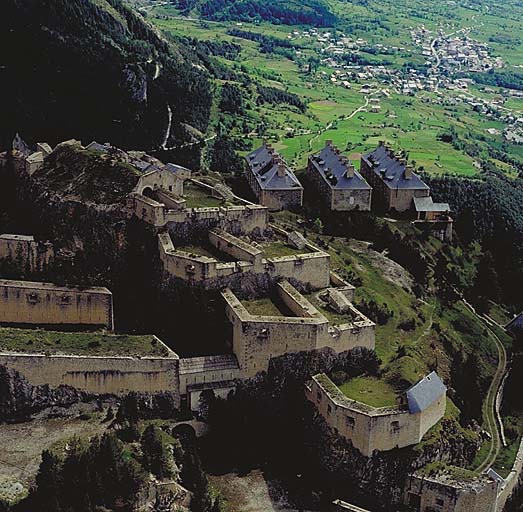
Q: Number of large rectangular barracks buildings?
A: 3